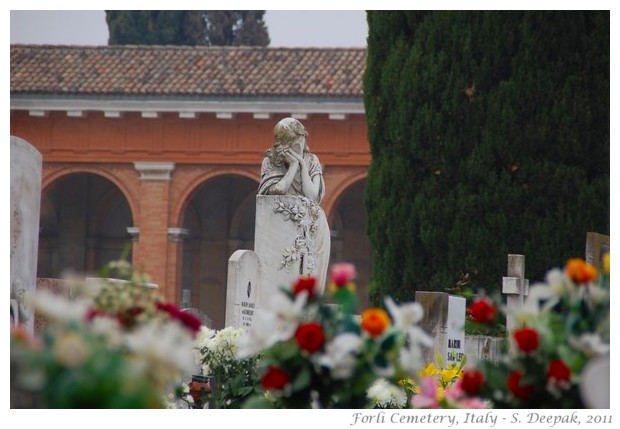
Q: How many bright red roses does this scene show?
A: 8